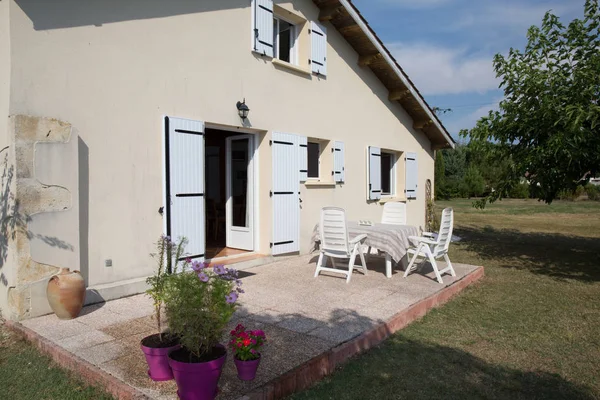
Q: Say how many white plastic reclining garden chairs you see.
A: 3